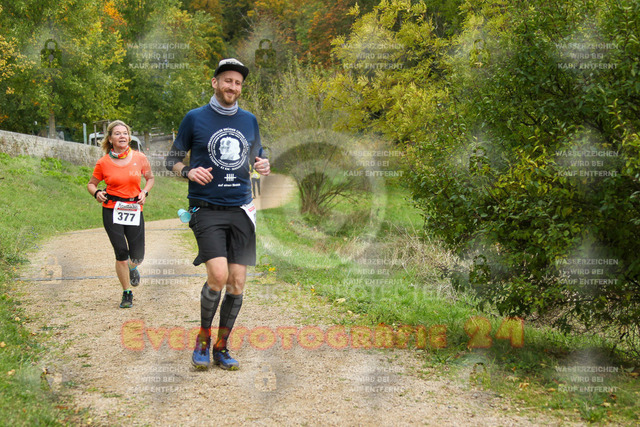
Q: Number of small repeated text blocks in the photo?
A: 12